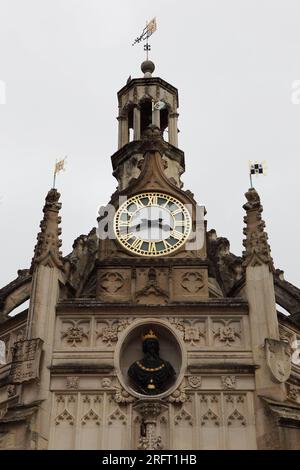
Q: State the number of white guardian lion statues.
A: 0